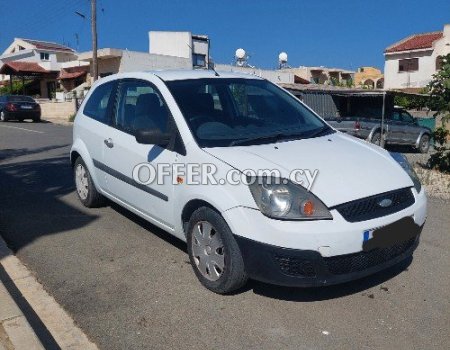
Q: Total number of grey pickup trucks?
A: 1